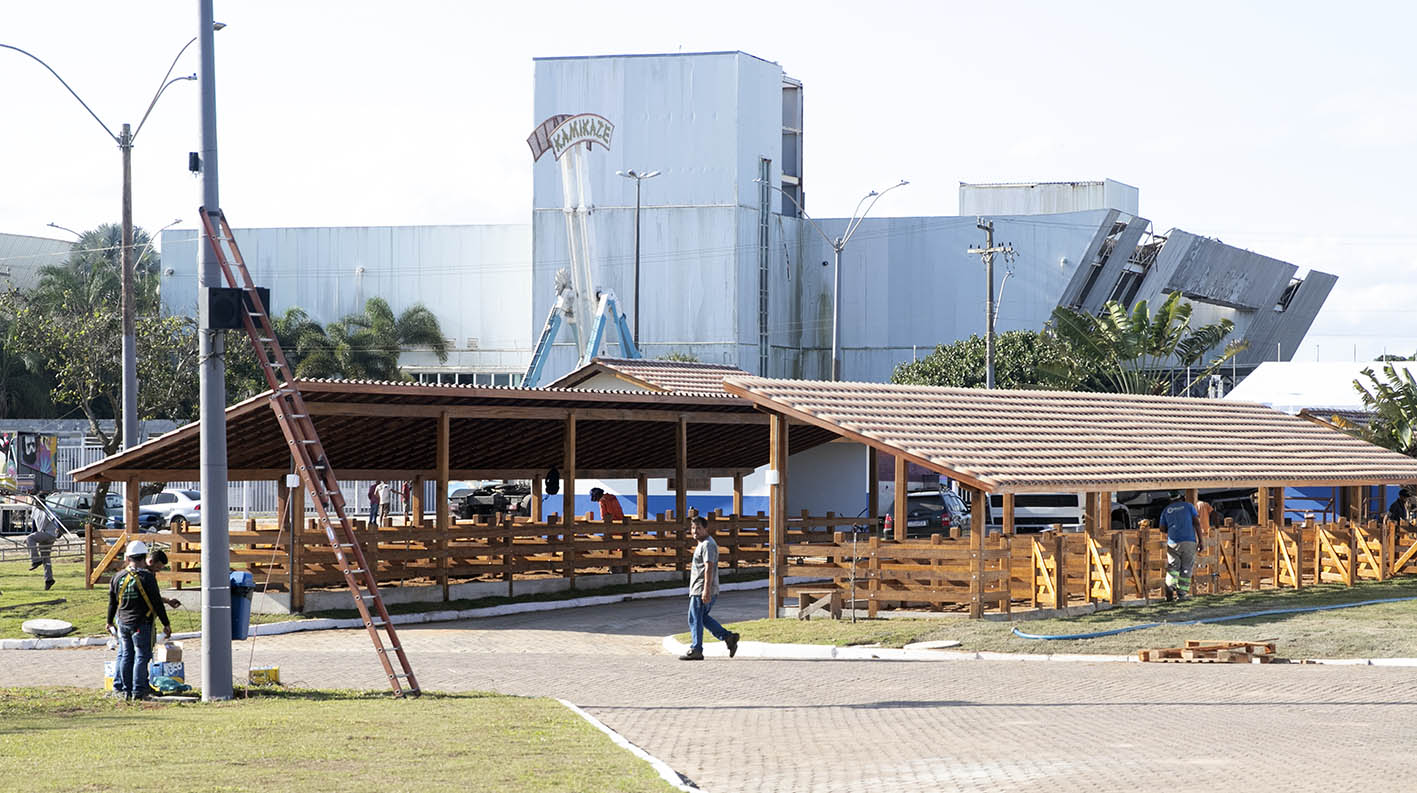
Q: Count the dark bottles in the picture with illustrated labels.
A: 0